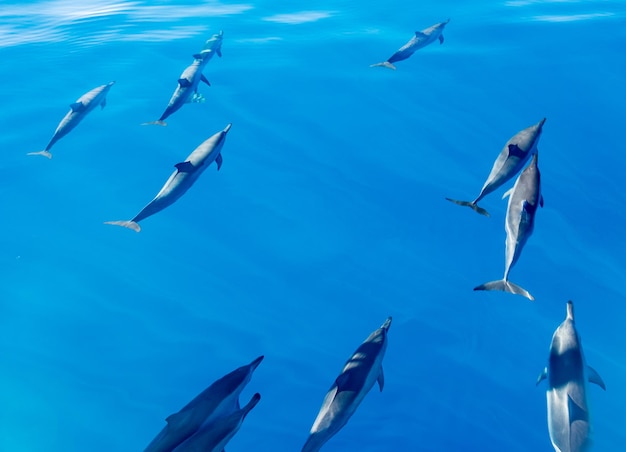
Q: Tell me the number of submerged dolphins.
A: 11